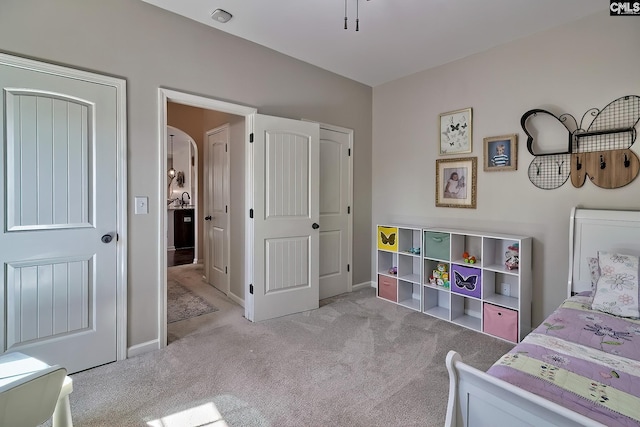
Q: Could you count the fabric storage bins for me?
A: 5